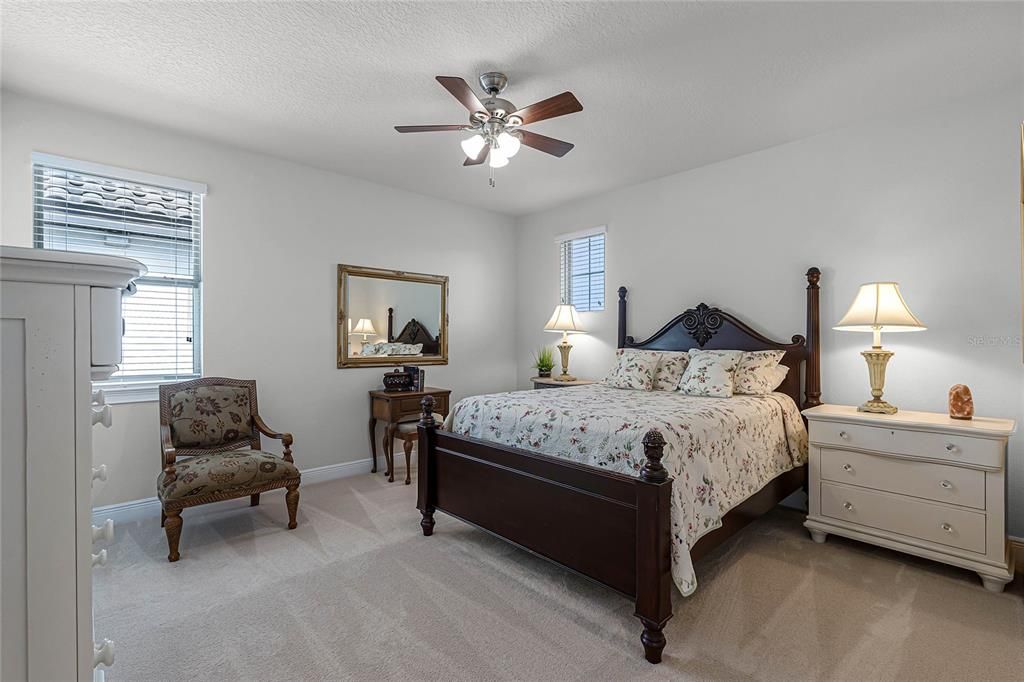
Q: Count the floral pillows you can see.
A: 4